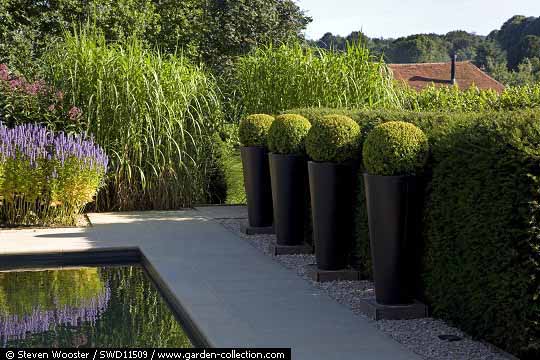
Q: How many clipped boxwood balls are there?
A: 4